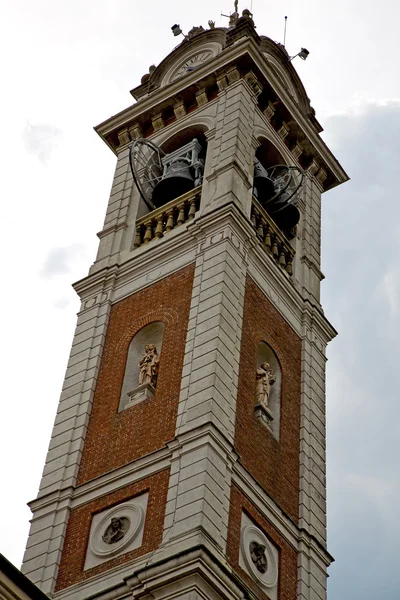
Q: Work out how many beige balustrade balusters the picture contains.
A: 12